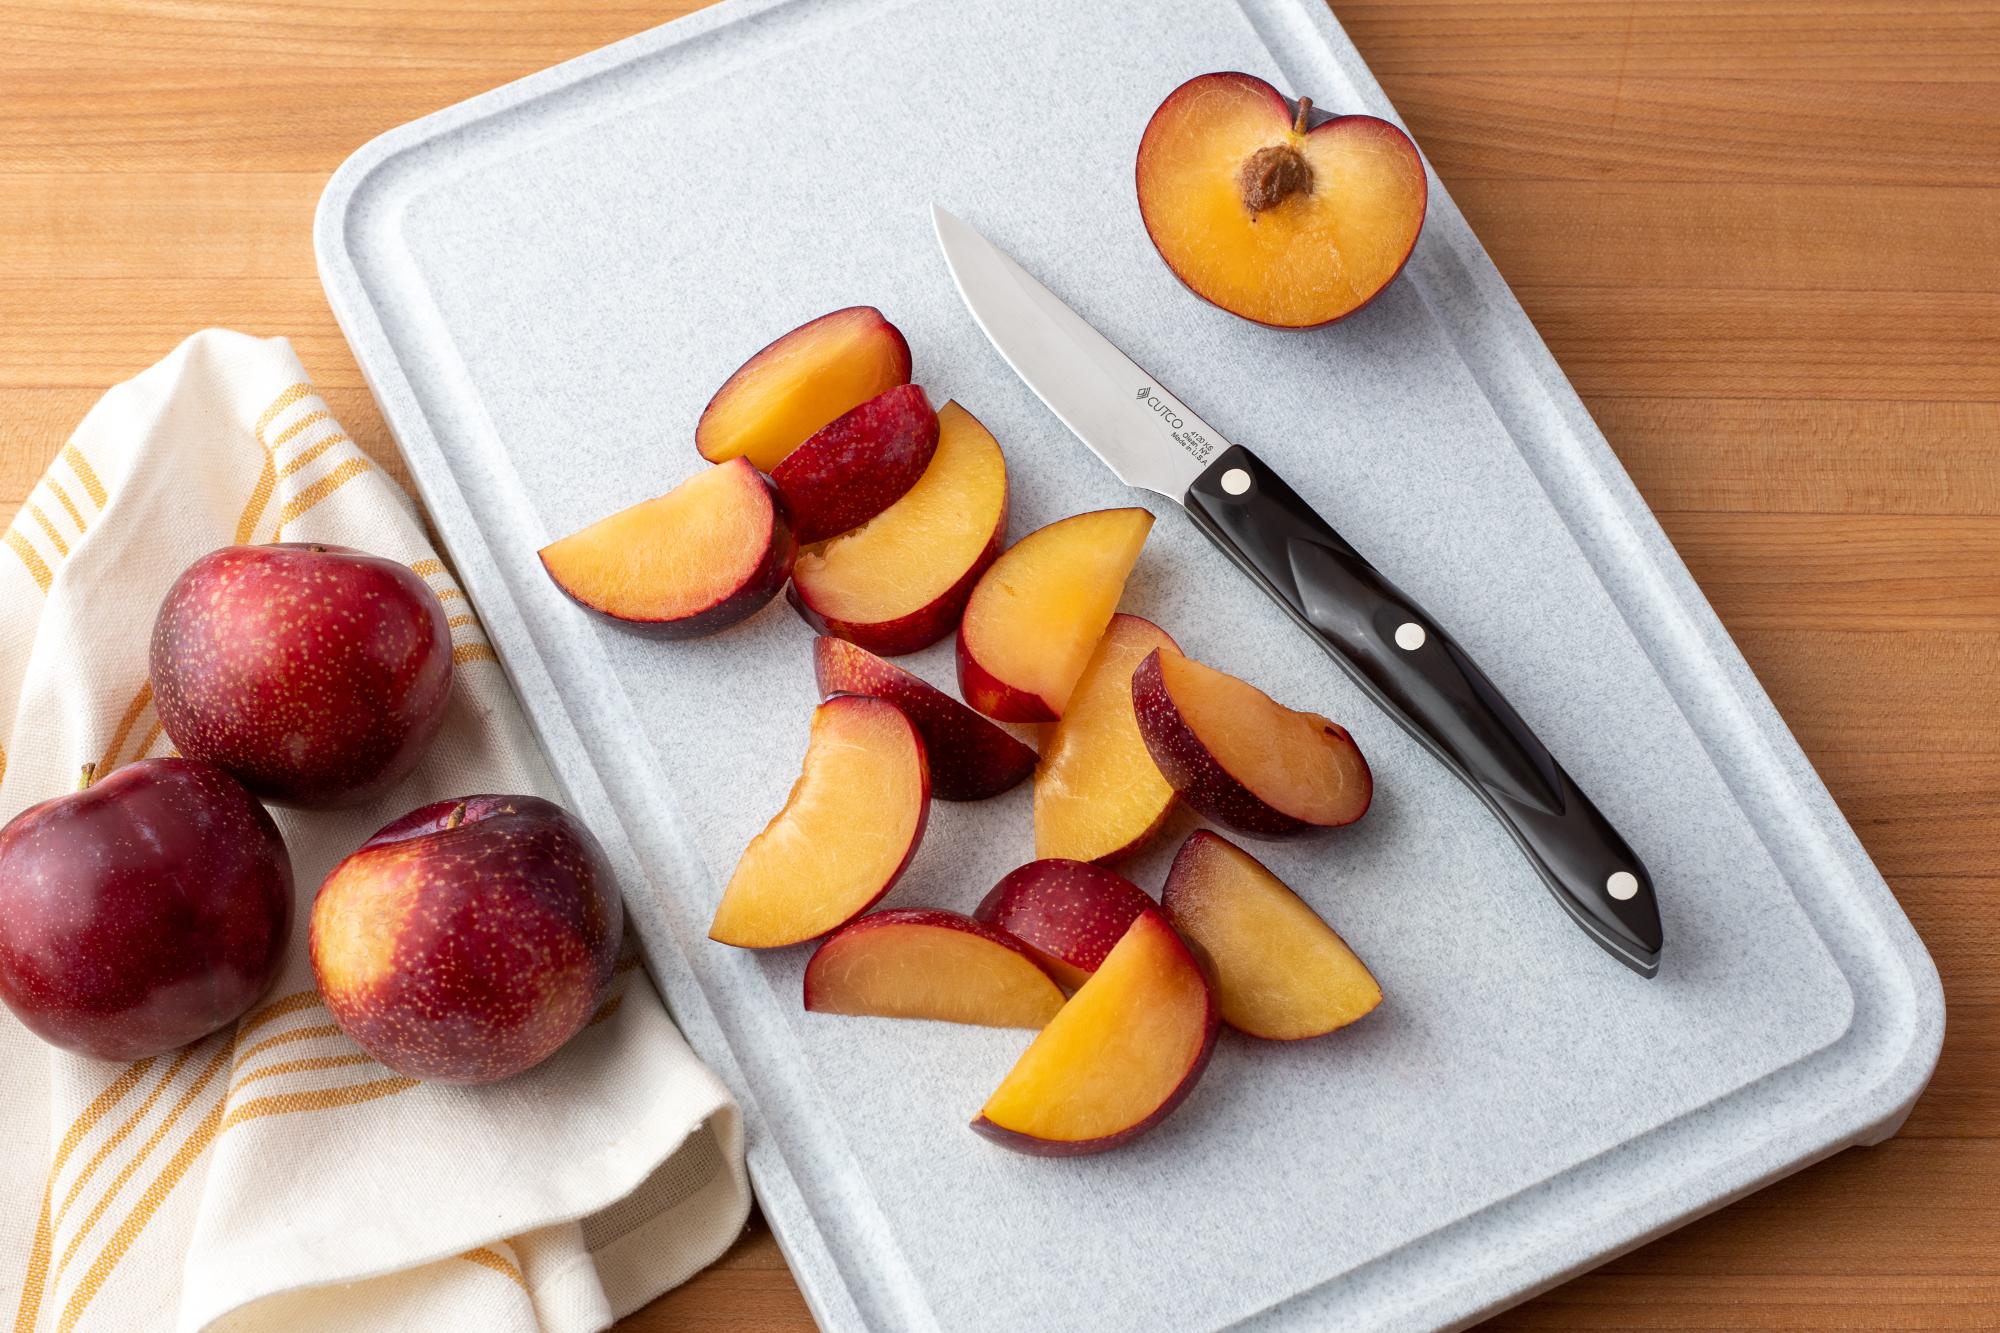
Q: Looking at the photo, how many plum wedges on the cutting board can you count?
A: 13